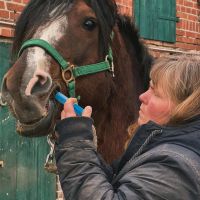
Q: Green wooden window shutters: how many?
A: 1